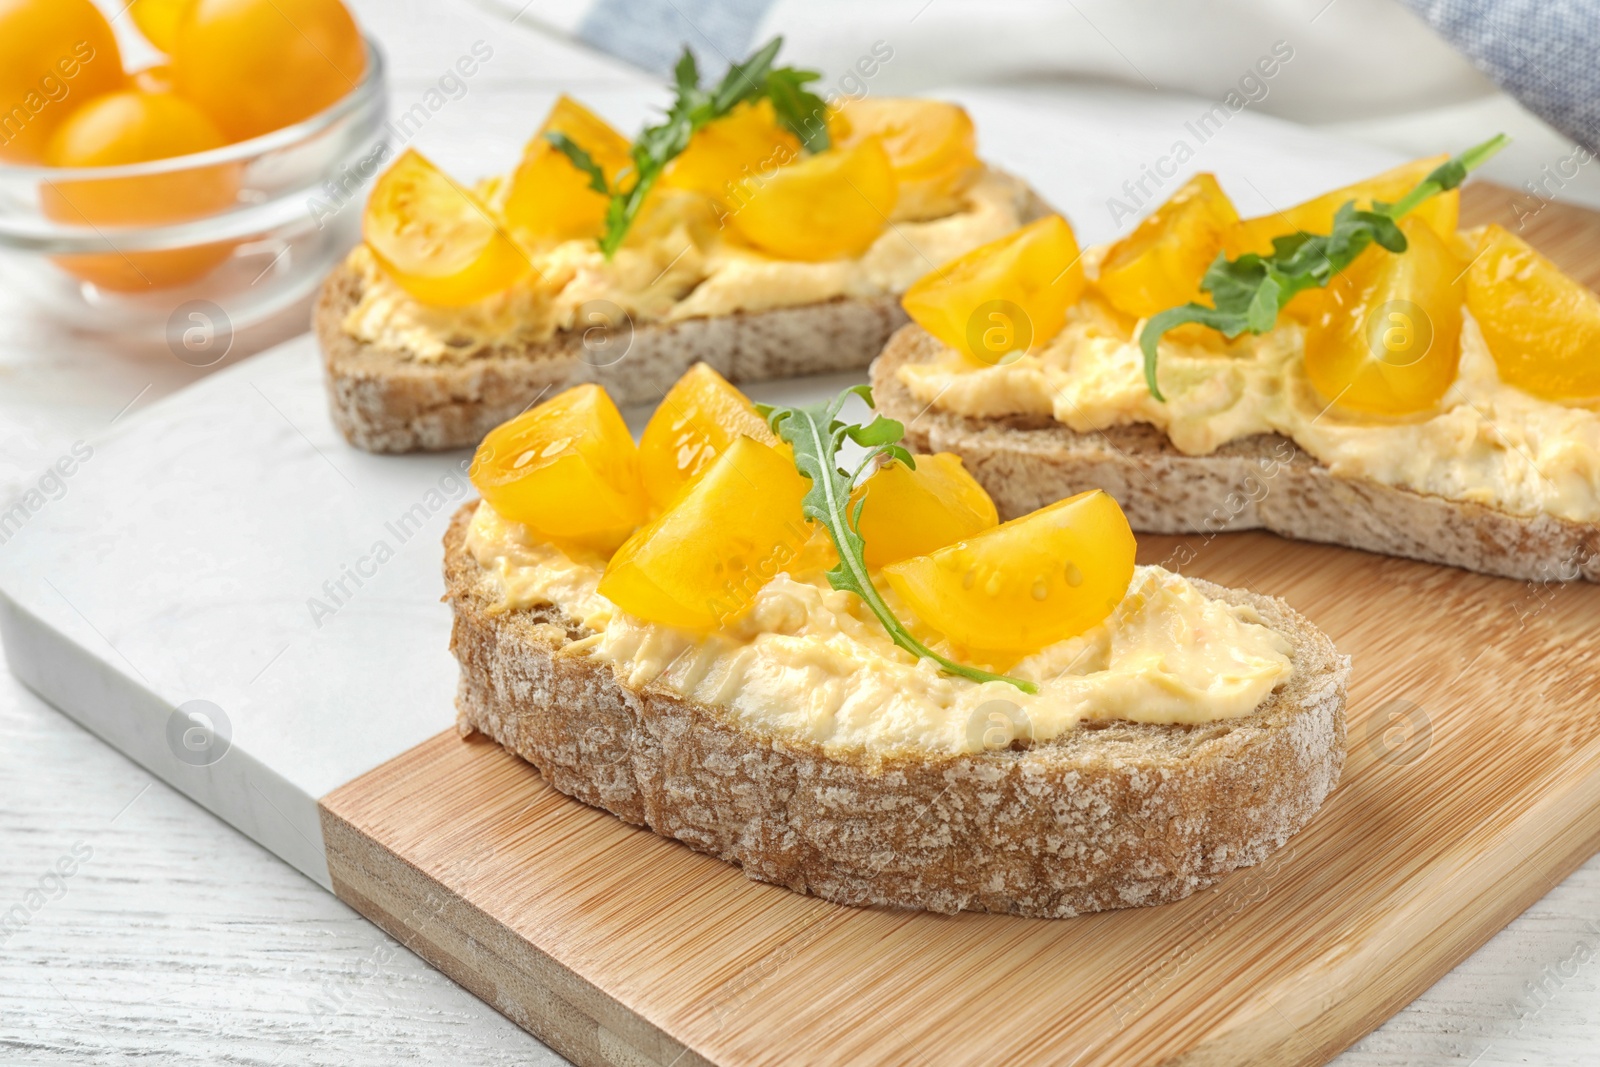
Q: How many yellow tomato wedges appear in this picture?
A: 15